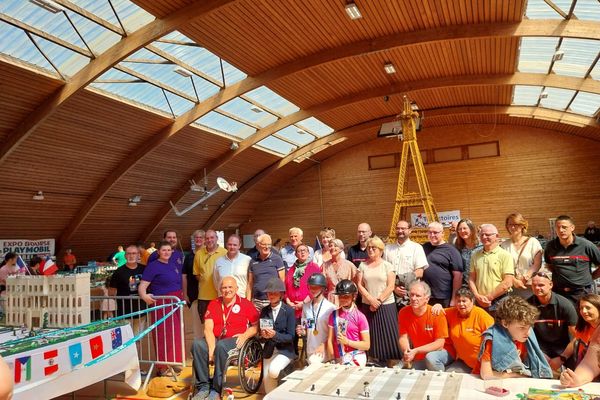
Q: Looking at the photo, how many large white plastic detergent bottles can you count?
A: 0